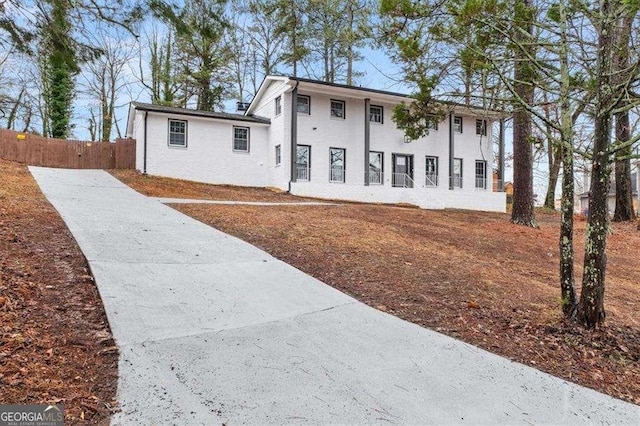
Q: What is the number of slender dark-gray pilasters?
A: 4